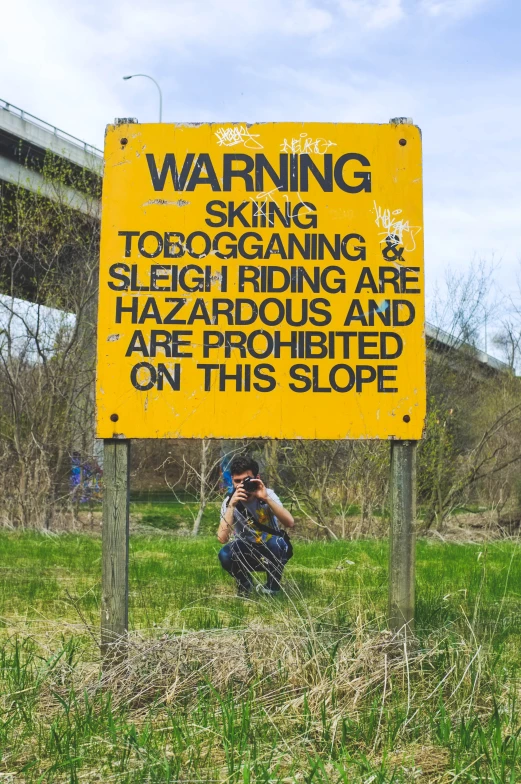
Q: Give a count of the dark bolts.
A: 4